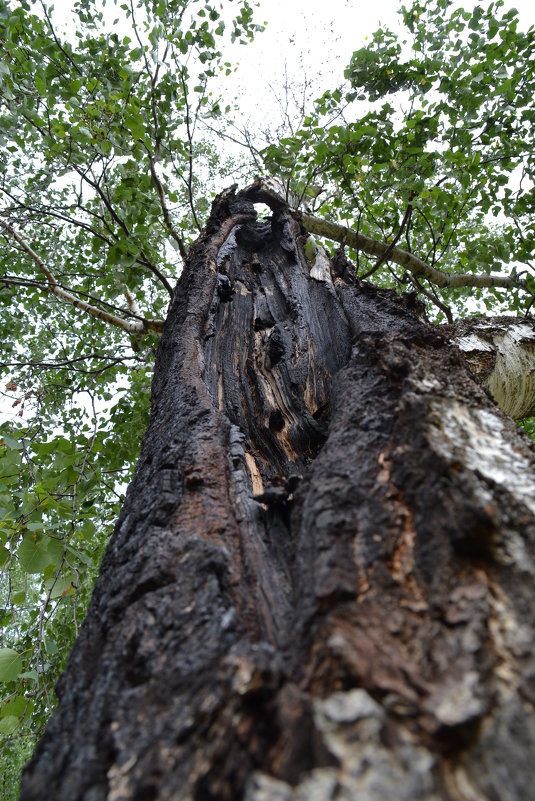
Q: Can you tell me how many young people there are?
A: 0